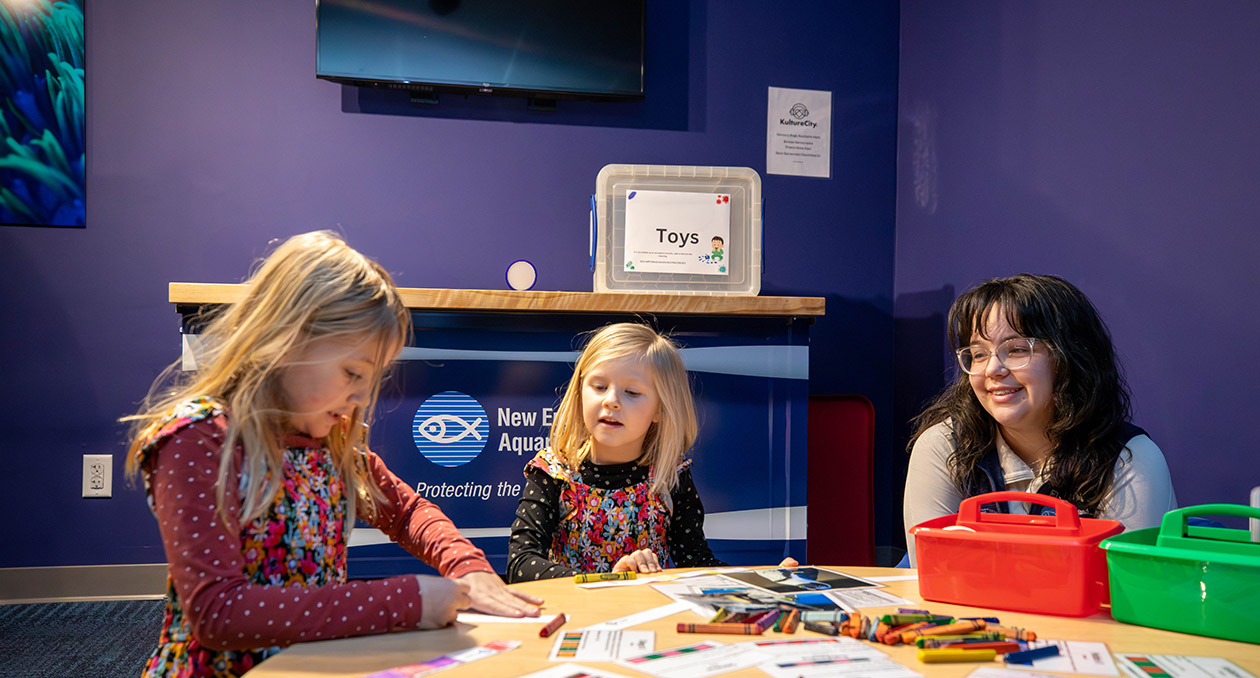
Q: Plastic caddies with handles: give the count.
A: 2